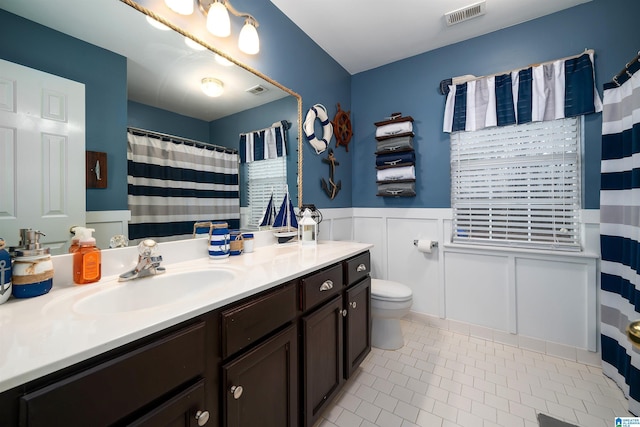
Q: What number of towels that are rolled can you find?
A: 5